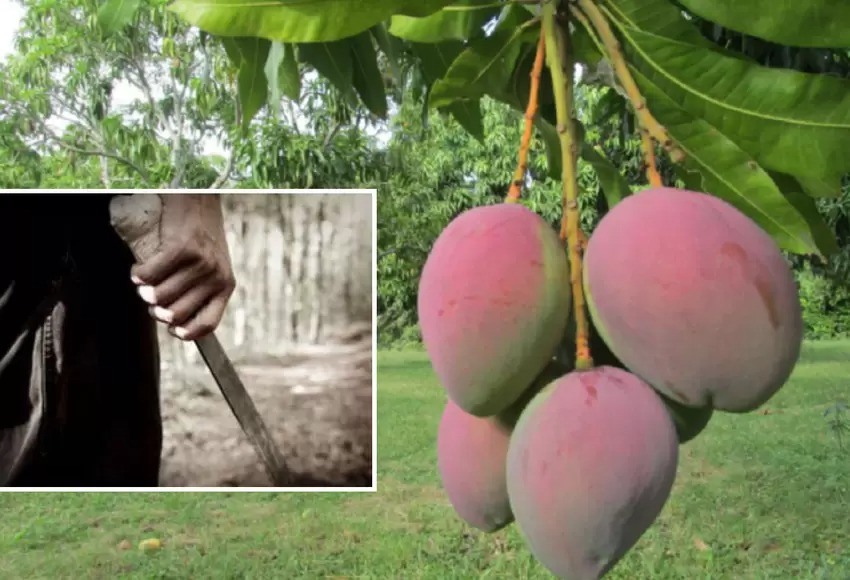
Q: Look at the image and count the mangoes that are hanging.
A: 5